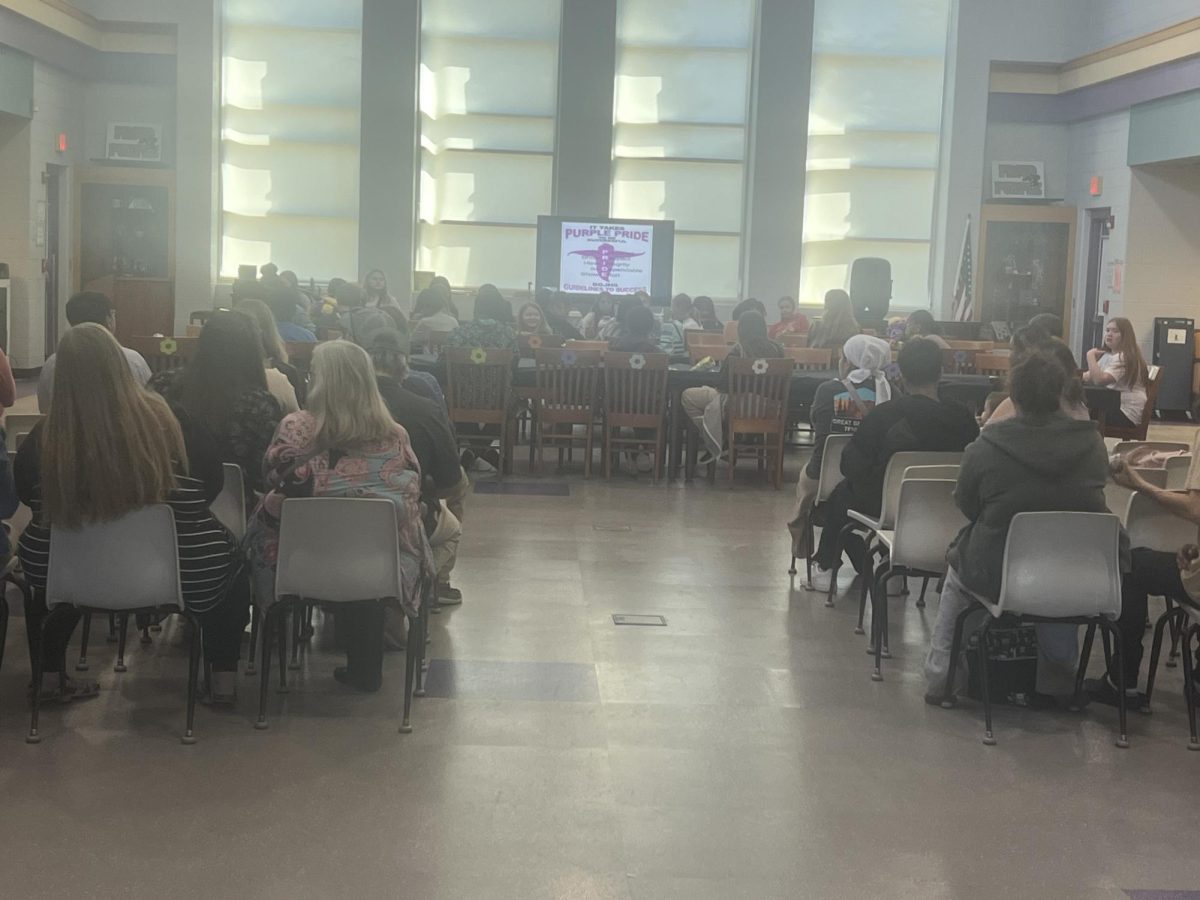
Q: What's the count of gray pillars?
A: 3